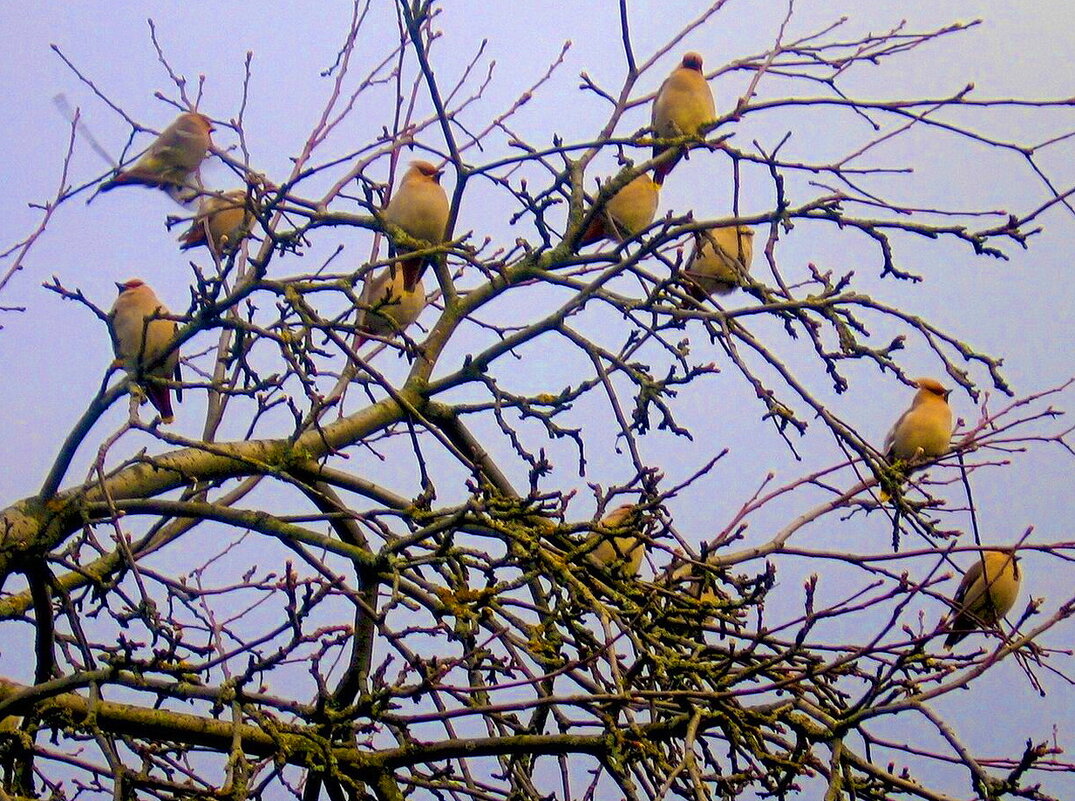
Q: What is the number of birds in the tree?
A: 11